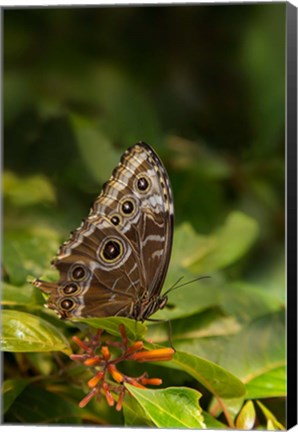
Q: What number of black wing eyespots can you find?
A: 7